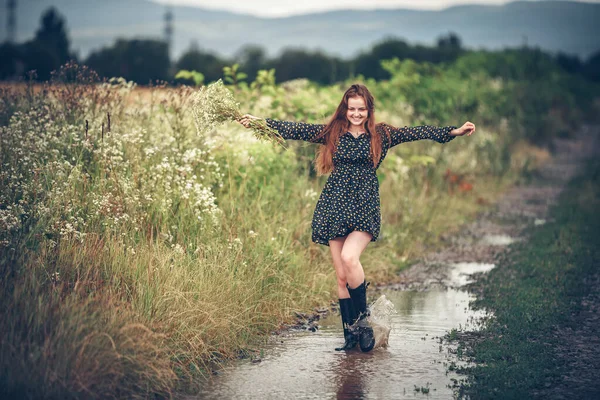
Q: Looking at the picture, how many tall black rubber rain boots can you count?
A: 2